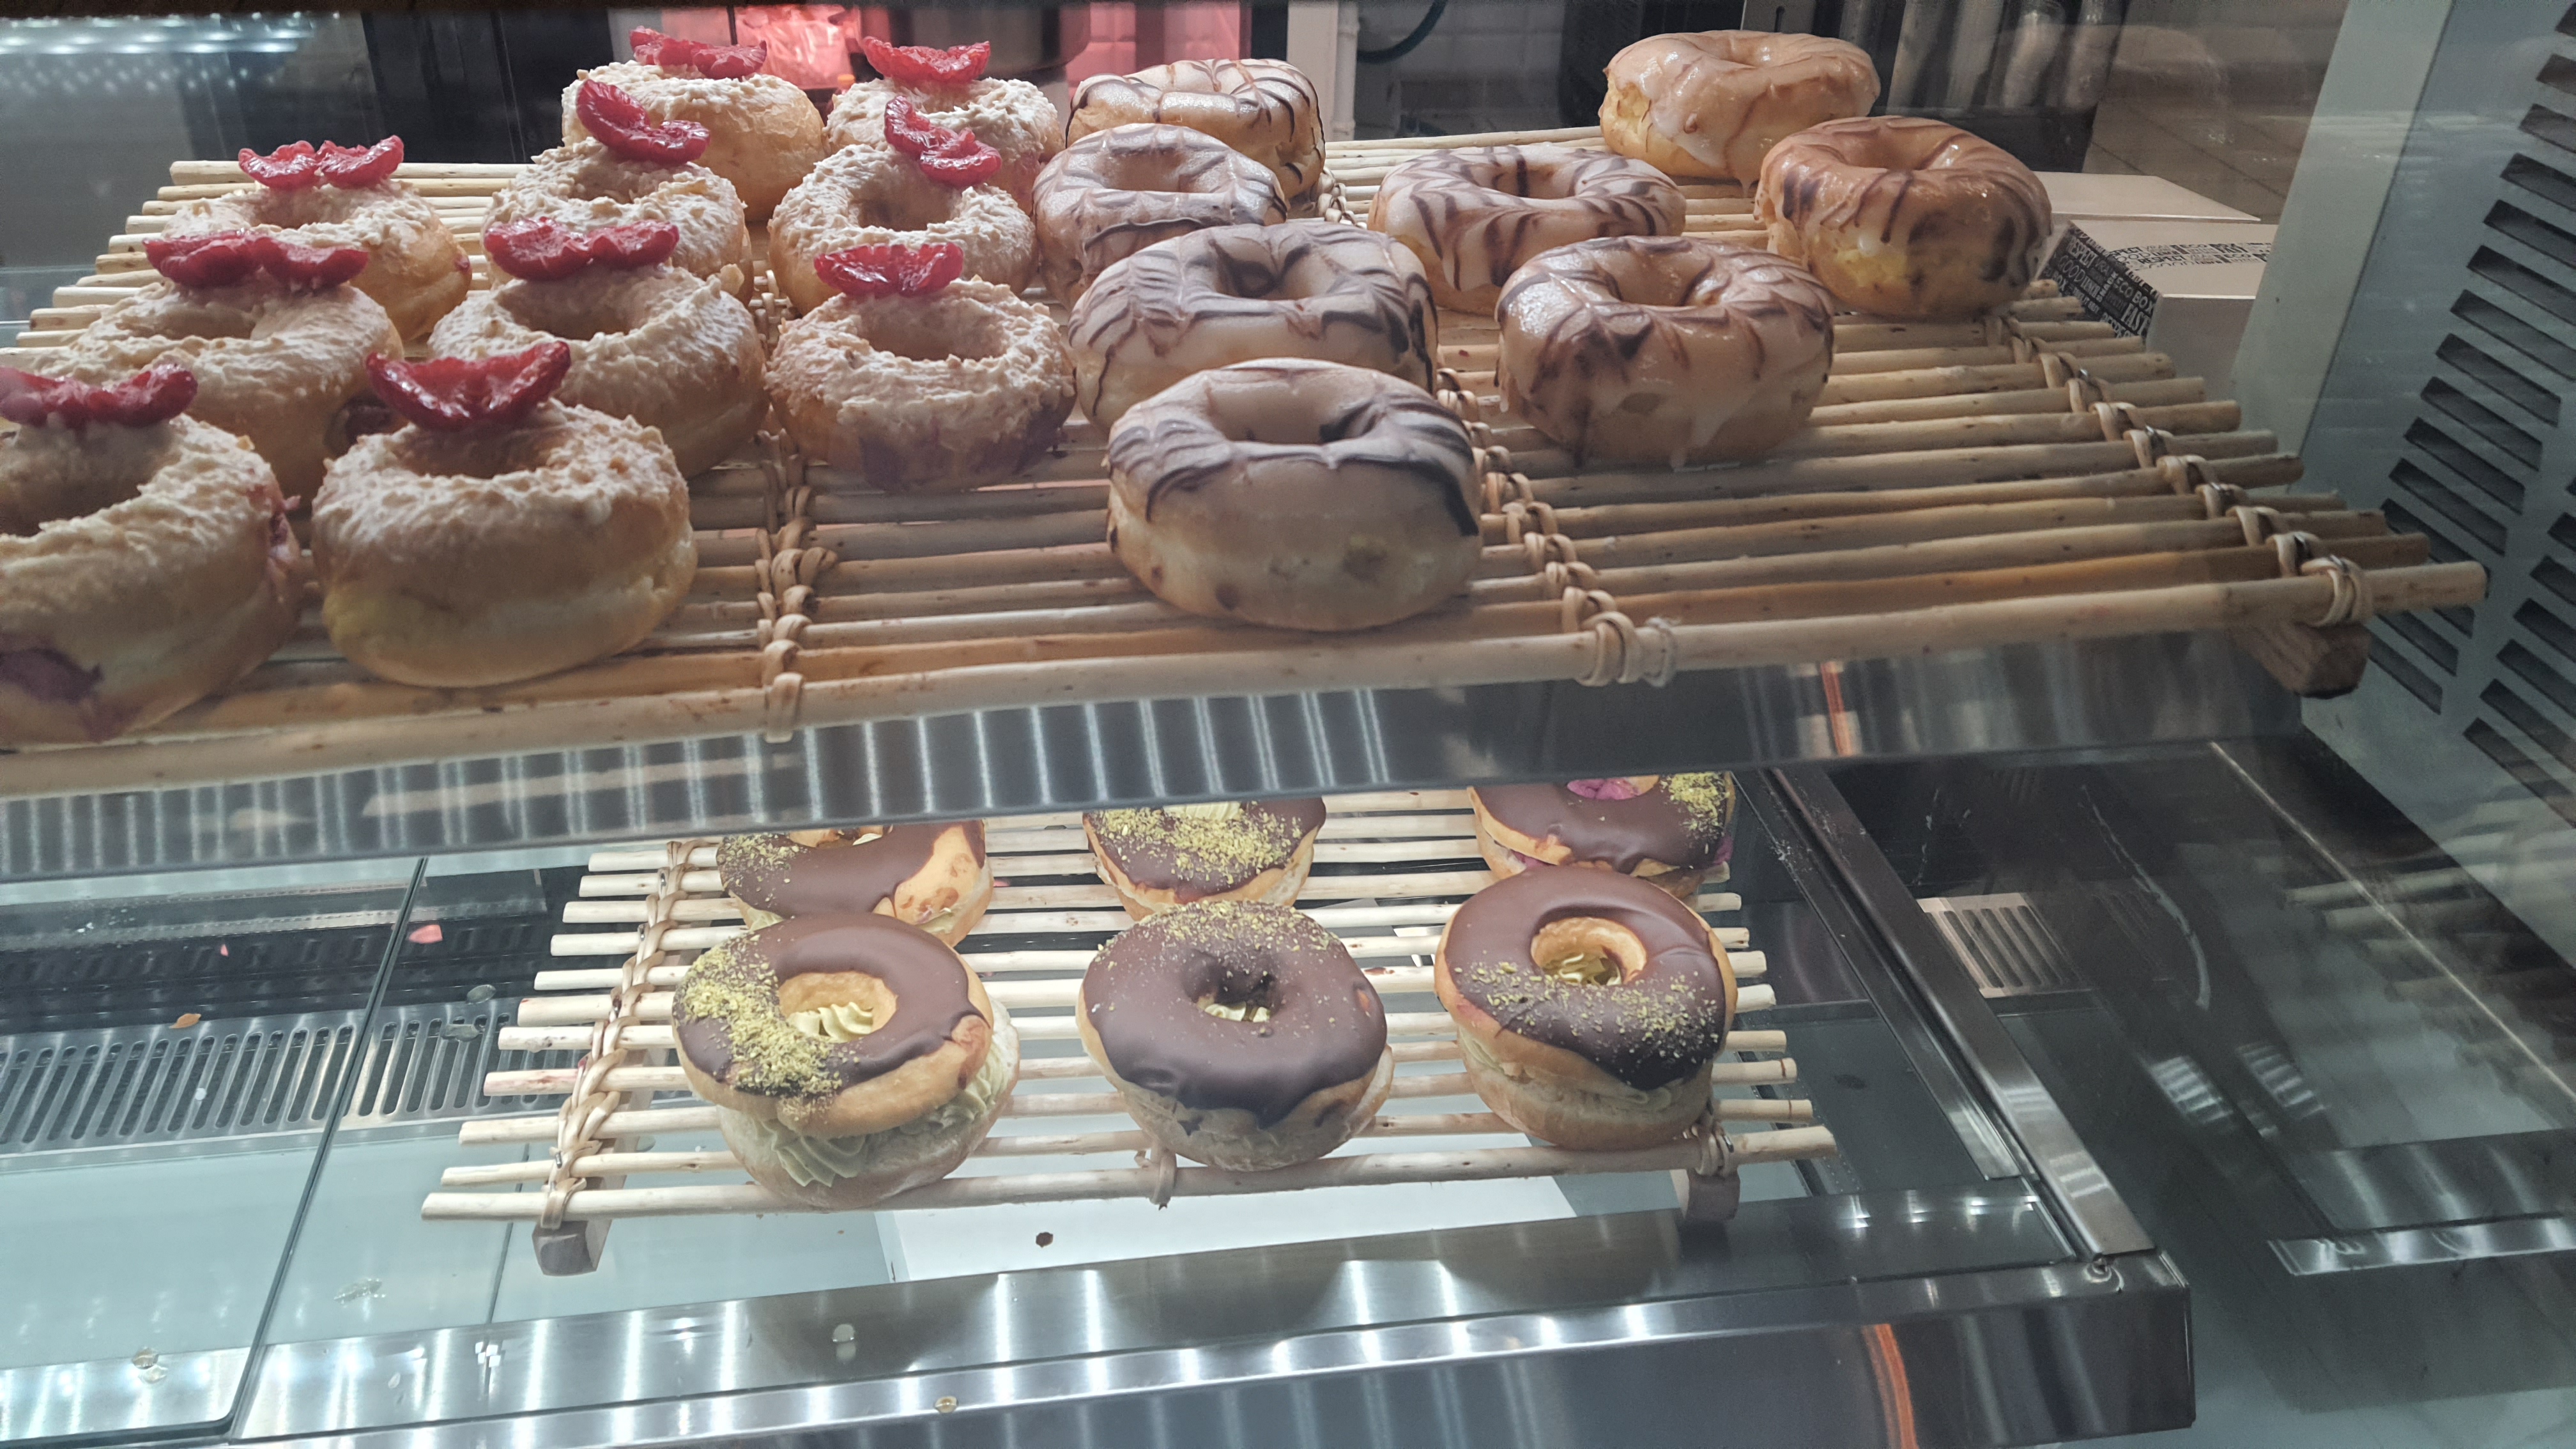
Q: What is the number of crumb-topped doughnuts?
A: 10